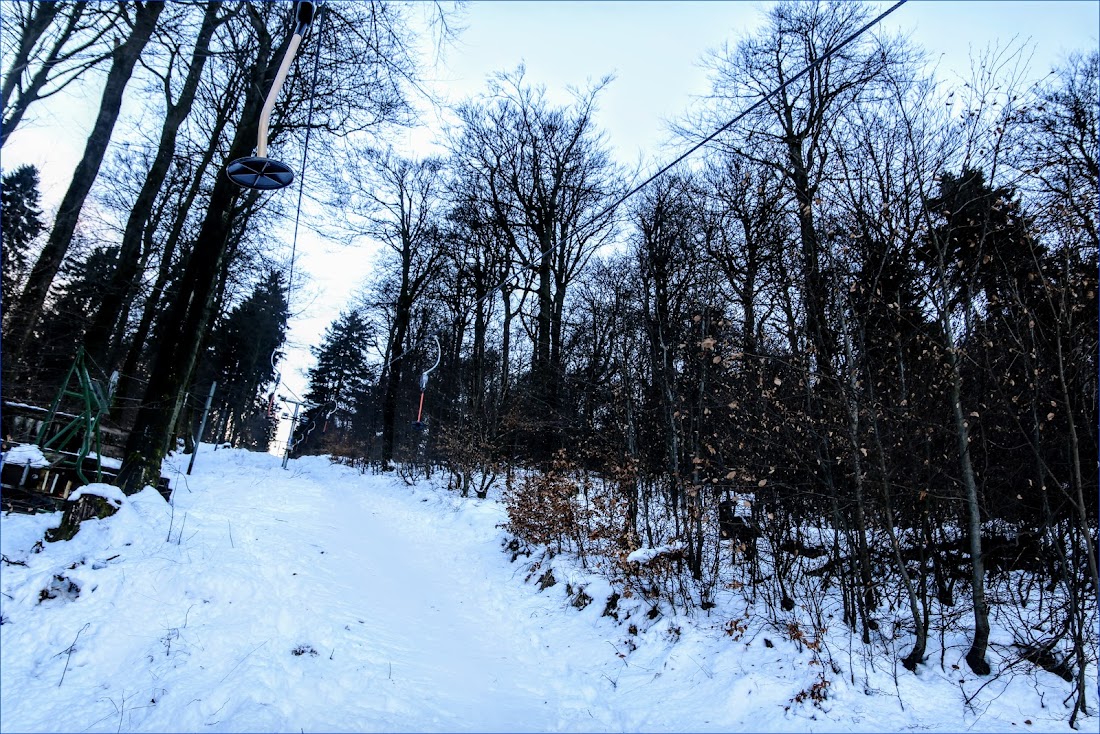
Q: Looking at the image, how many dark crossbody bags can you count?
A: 0